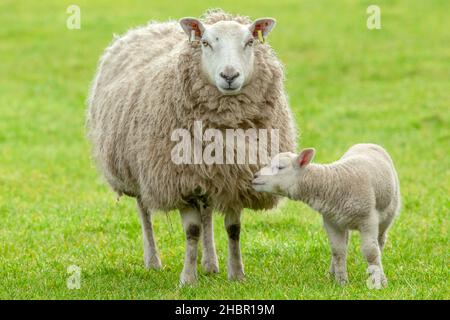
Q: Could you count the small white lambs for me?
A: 1